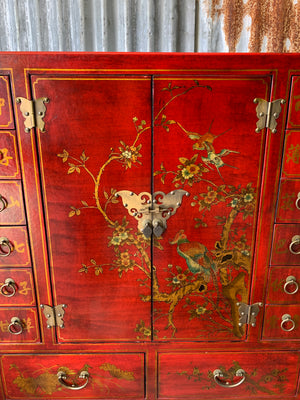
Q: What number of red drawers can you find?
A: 14